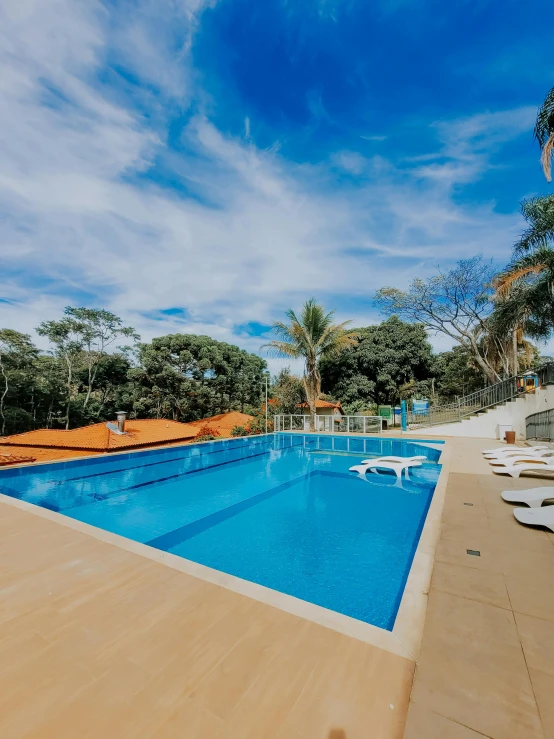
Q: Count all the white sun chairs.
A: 8